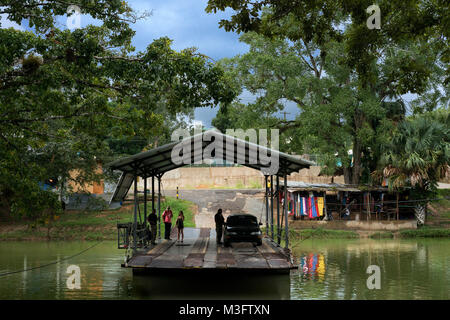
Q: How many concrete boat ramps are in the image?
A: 1